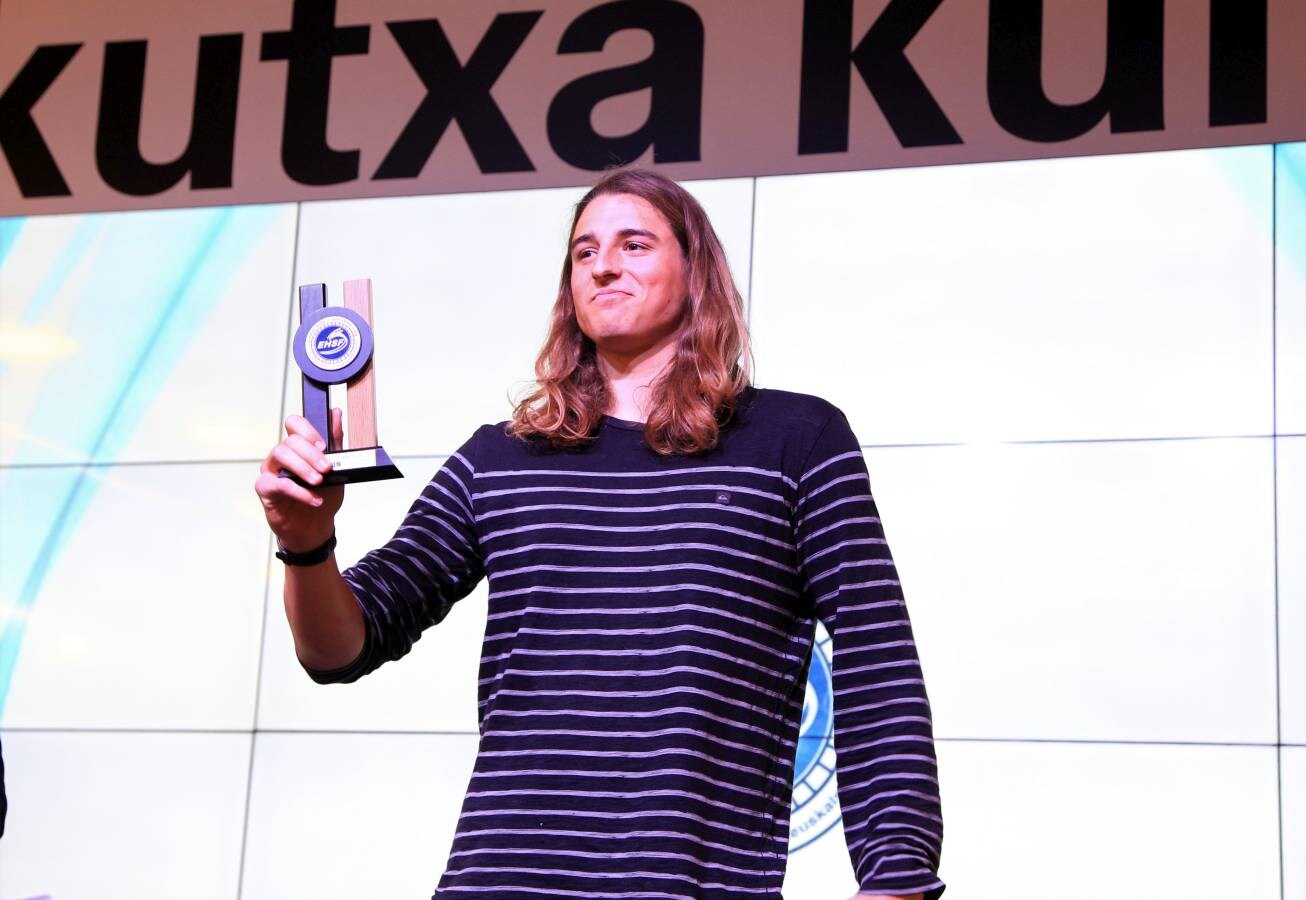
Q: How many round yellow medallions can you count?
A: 0